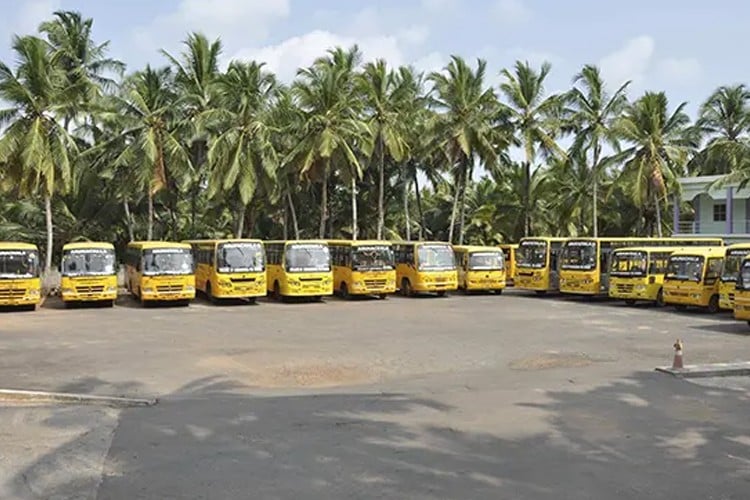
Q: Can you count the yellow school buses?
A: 15